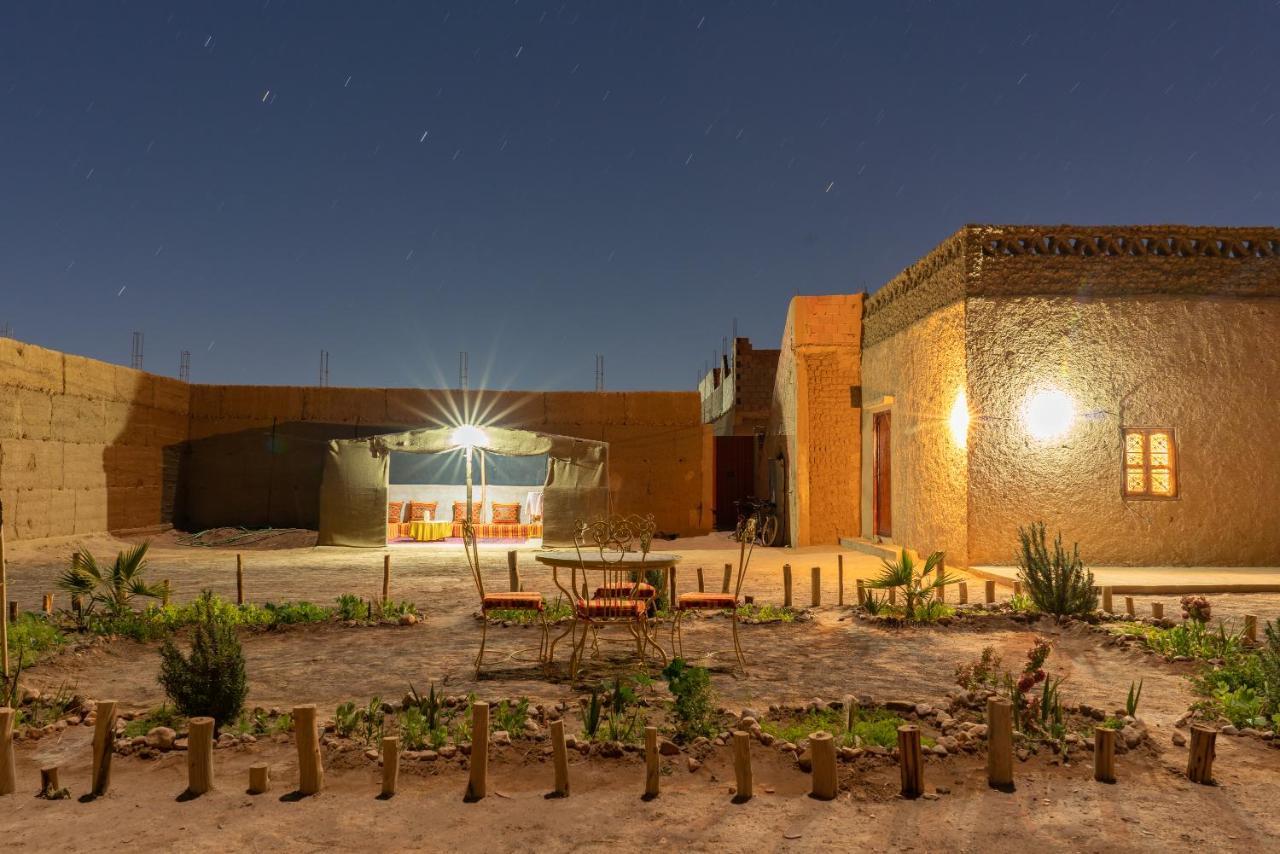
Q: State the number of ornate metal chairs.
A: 4